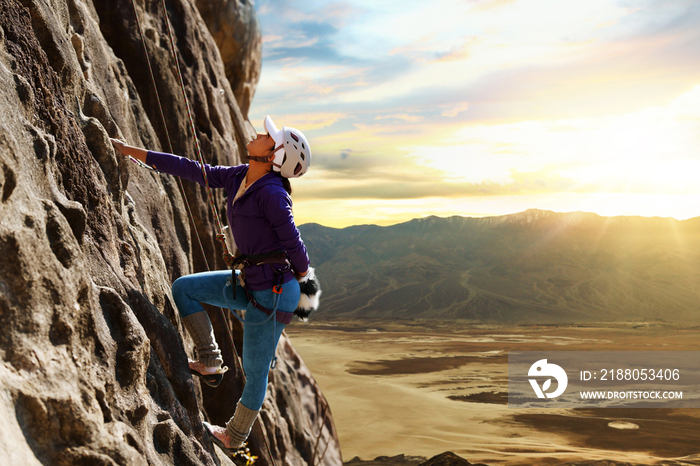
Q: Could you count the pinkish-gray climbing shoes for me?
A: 2